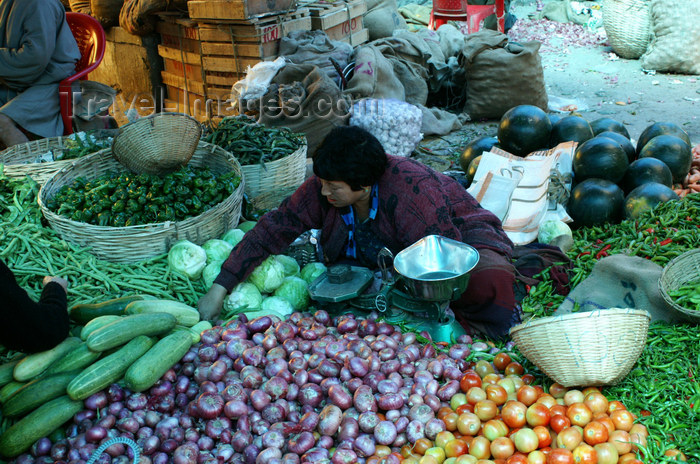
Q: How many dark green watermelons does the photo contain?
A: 13